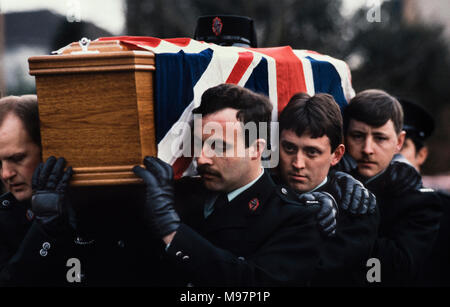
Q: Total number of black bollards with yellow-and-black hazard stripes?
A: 0